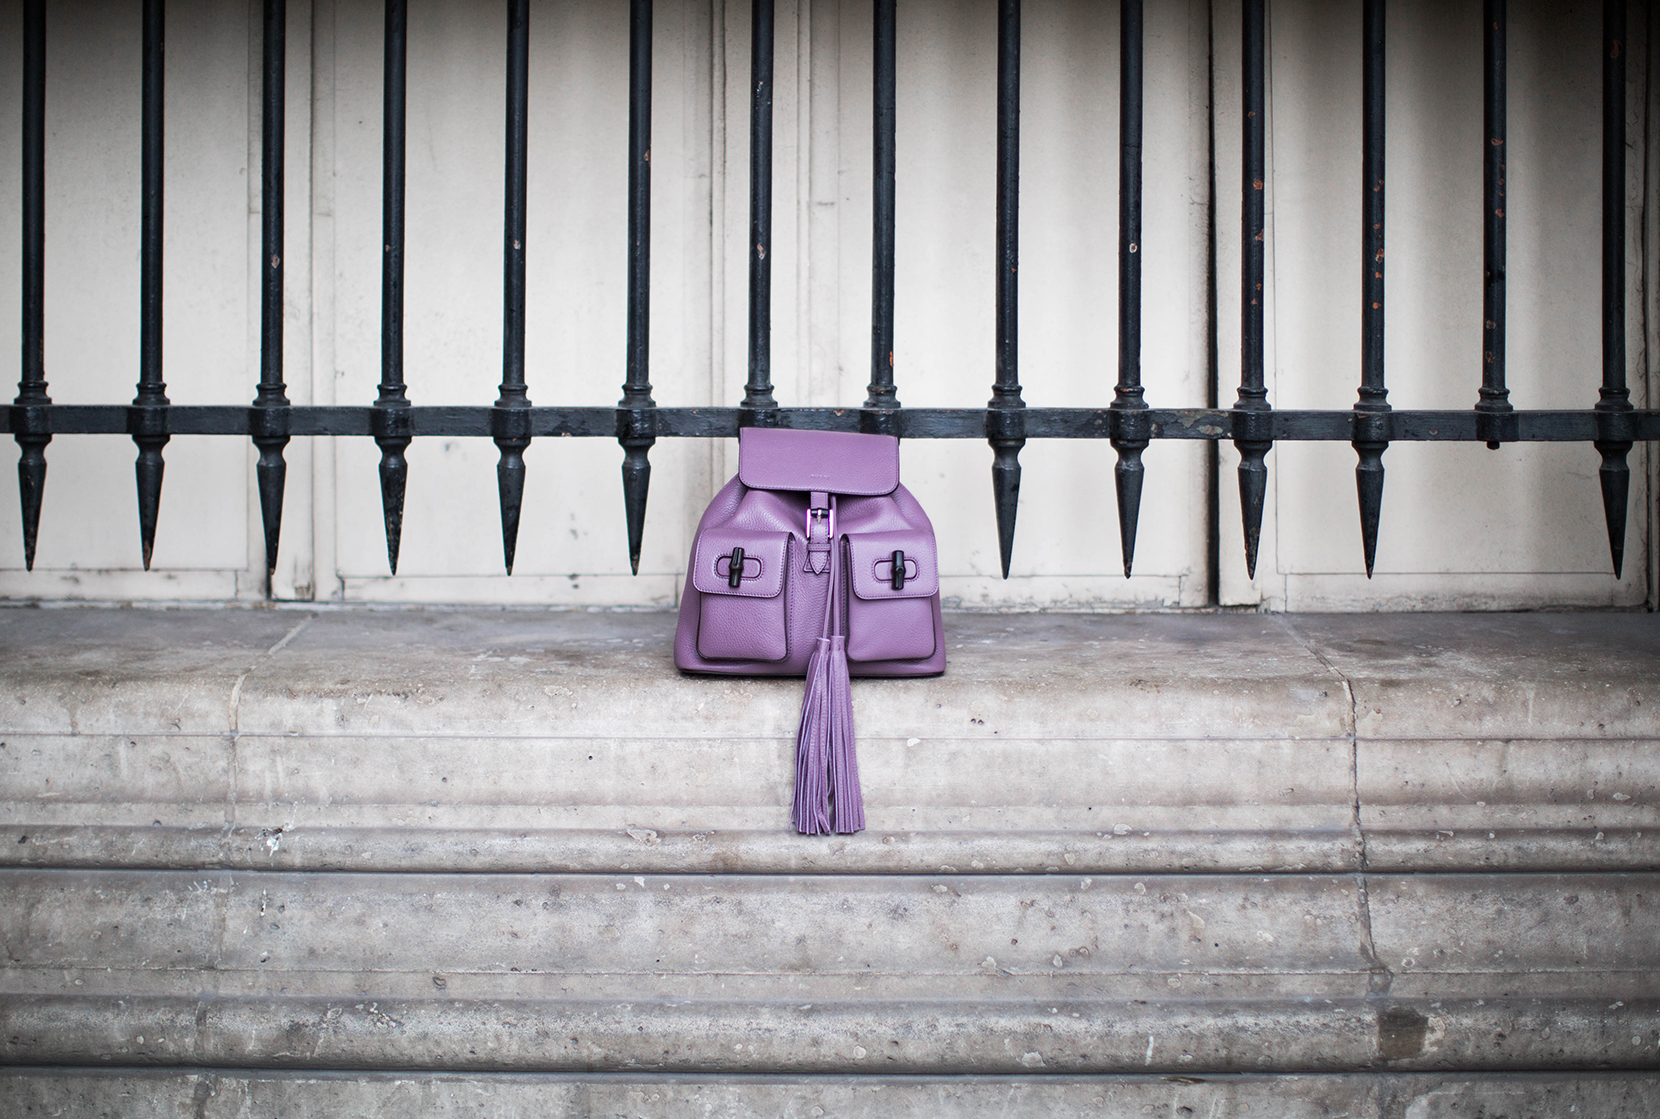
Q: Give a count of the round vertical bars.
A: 14